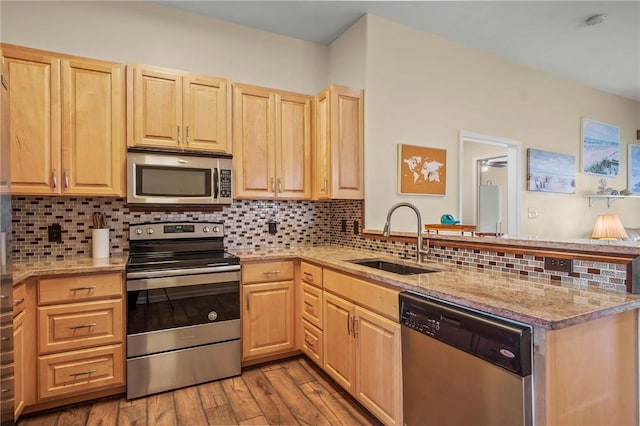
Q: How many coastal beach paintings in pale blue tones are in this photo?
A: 3